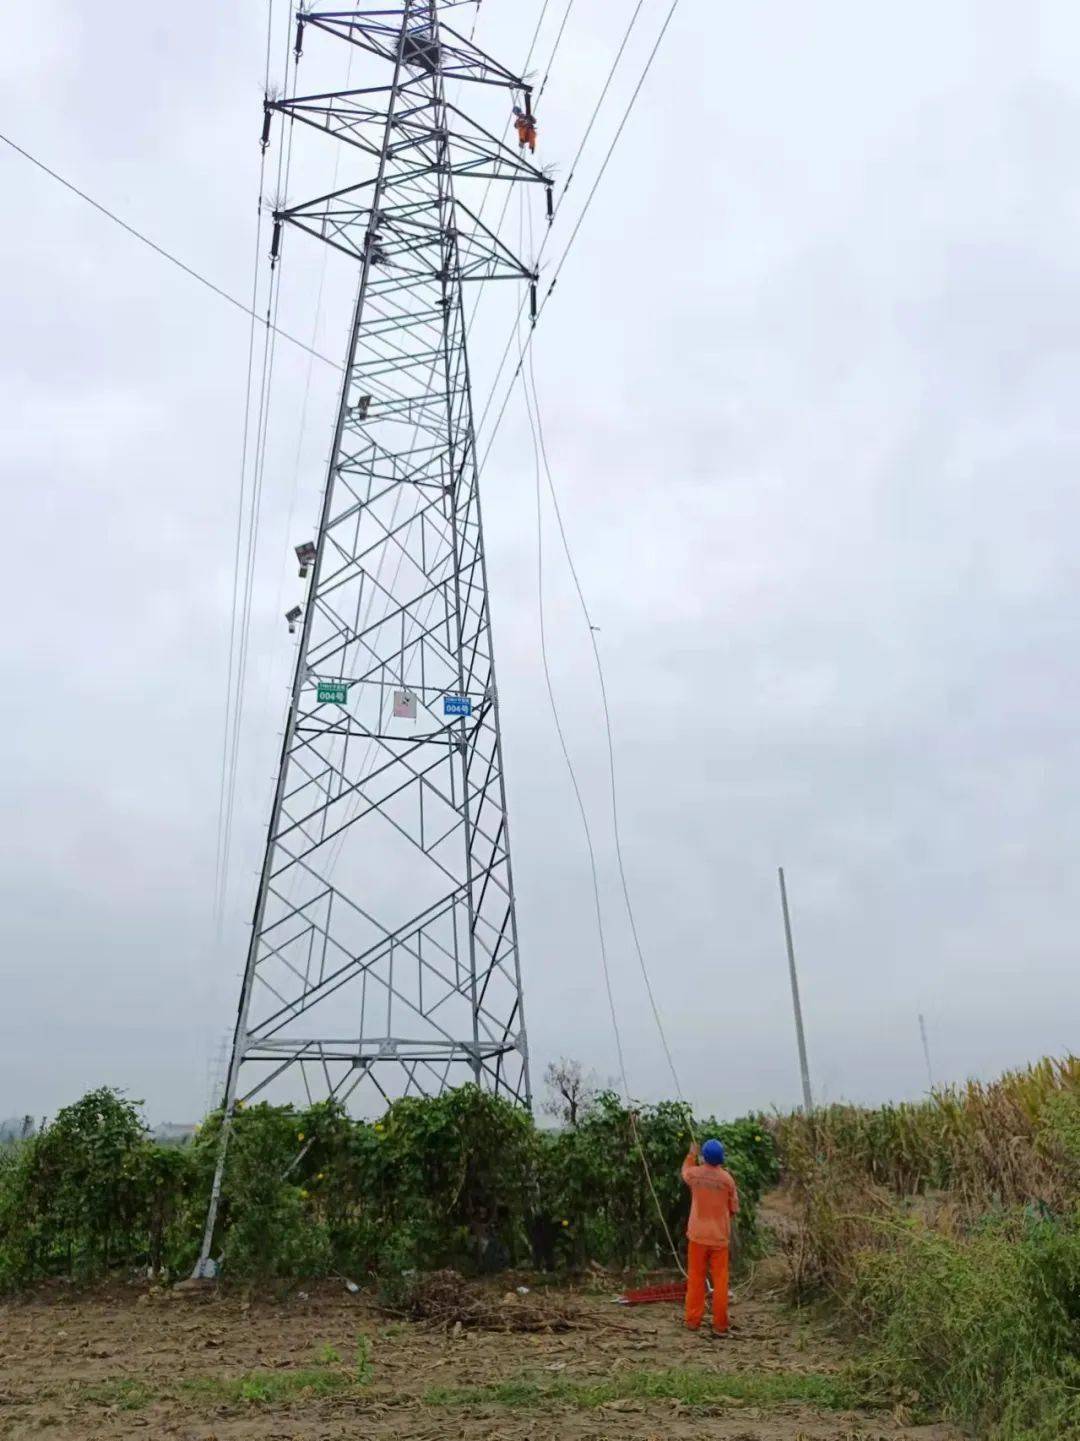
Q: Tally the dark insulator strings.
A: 6